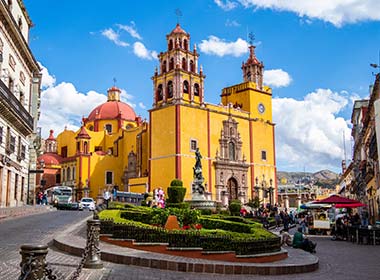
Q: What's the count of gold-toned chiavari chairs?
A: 0